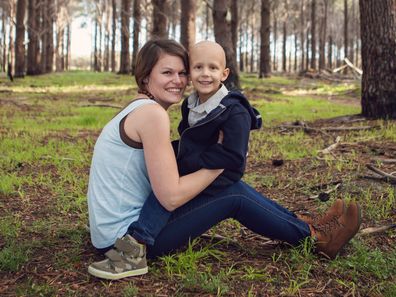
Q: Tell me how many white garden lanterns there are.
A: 0